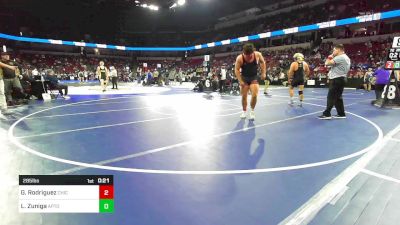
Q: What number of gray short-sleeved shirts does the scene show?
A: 1